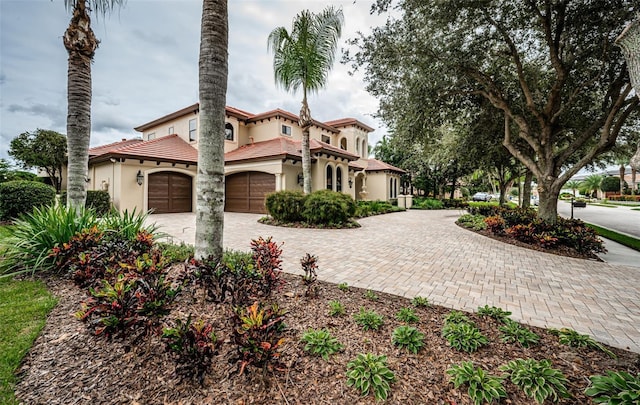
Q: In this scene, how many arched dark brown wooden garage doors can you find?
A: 2